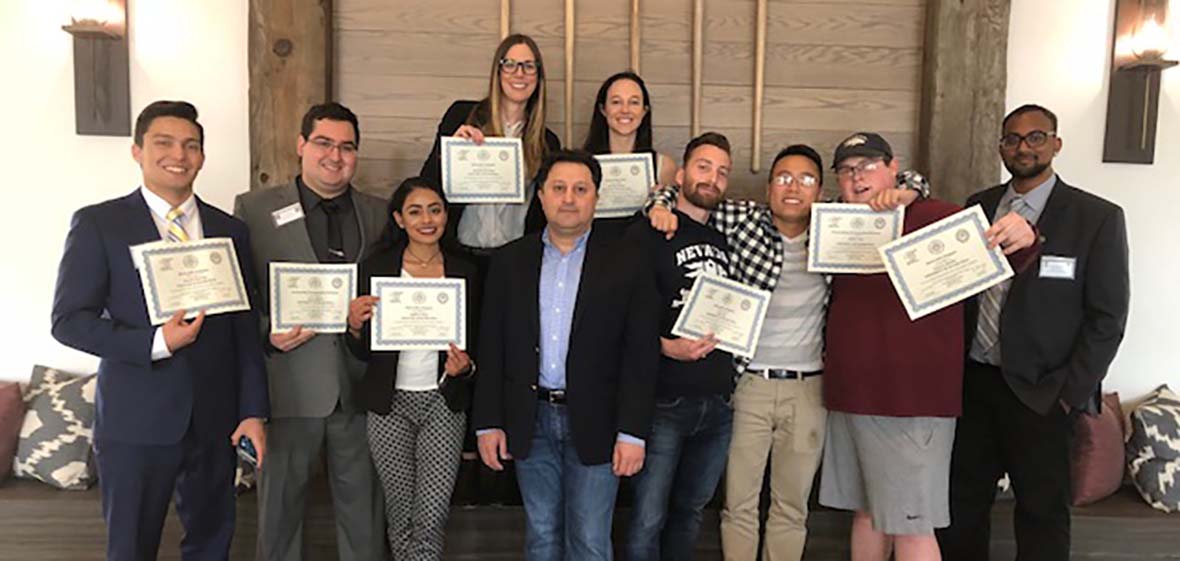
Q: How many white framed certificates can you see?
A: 8